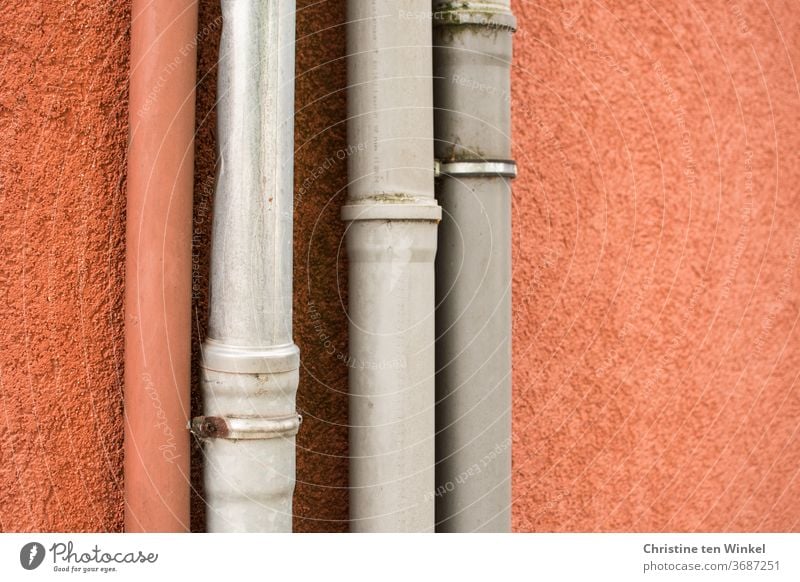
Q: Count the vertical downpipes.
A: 4